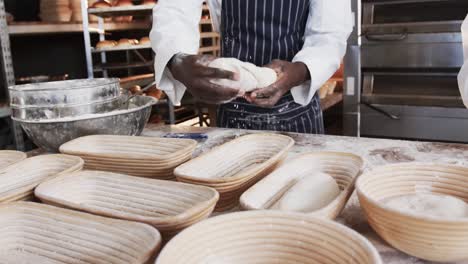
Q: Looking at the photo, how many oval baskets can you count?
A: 7